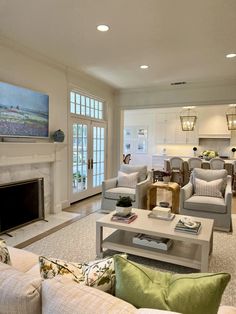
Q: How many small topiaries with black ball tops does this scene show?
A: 2